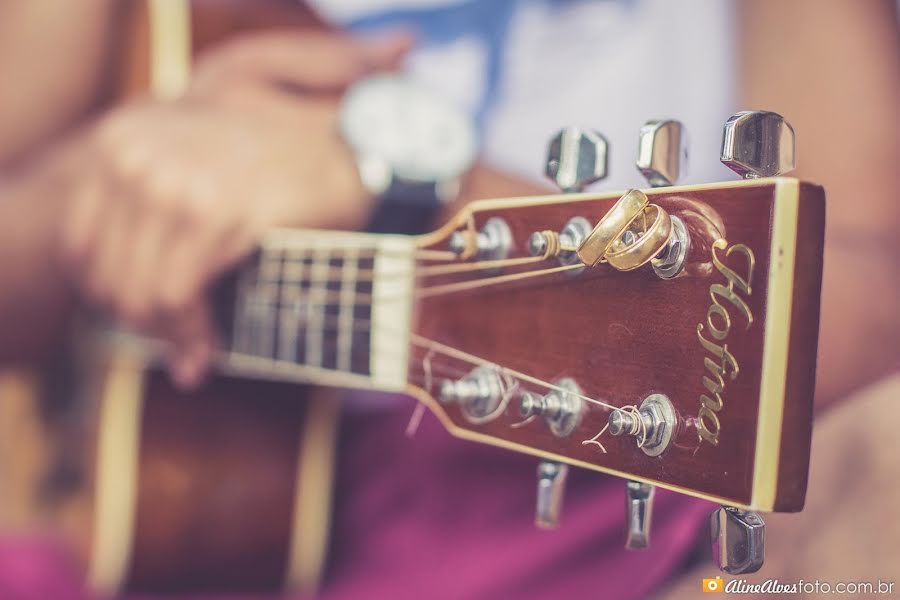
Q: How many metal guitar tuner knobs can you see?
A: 6